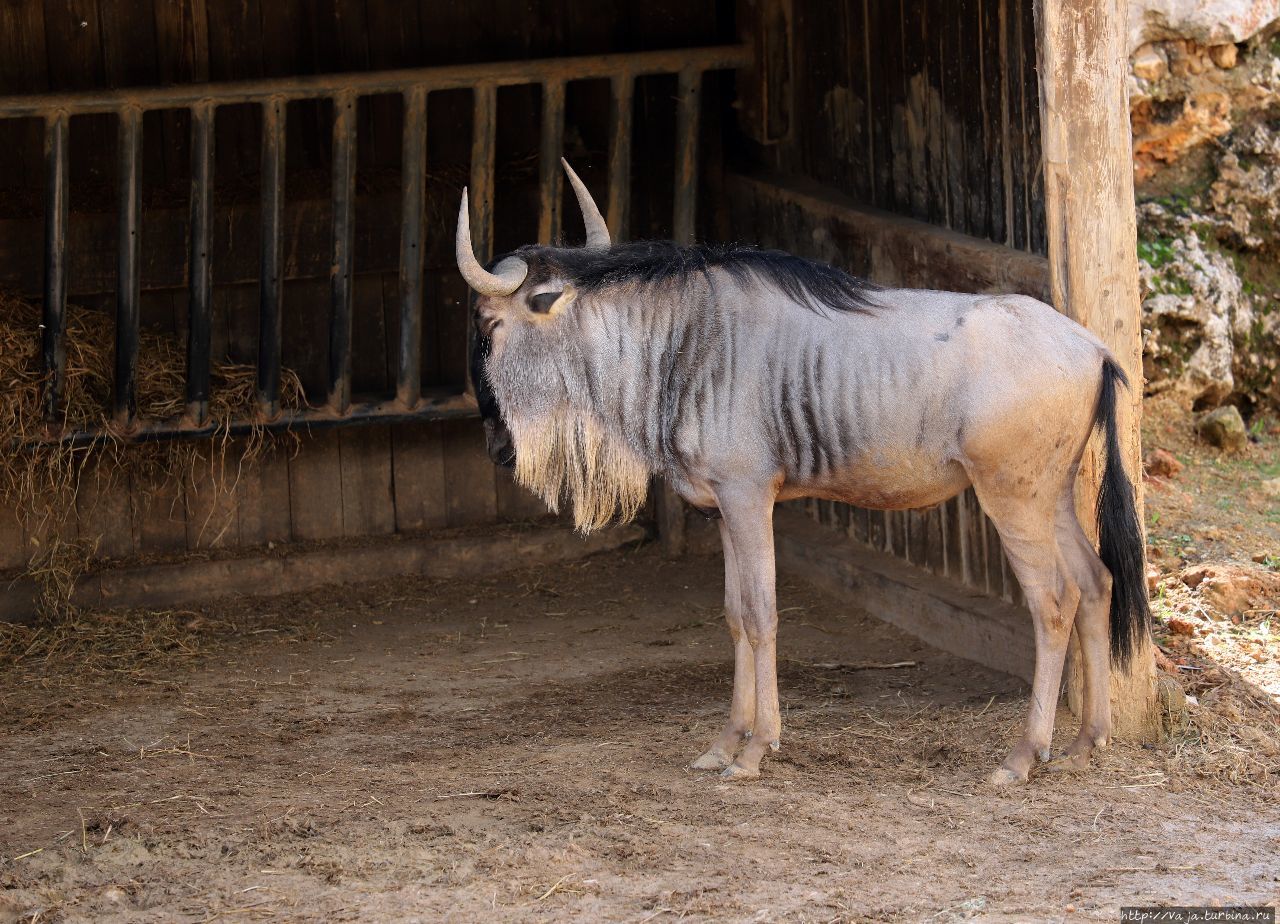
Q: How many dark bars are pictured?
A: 10